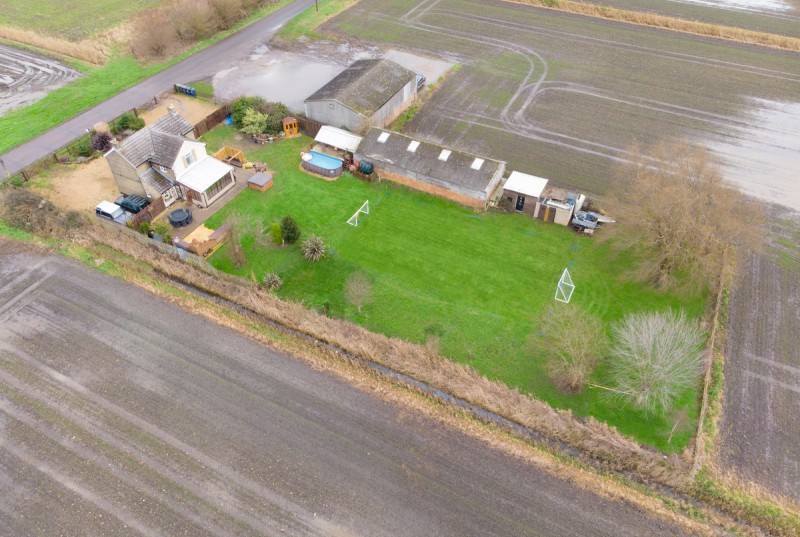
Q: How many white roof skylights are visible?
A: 4